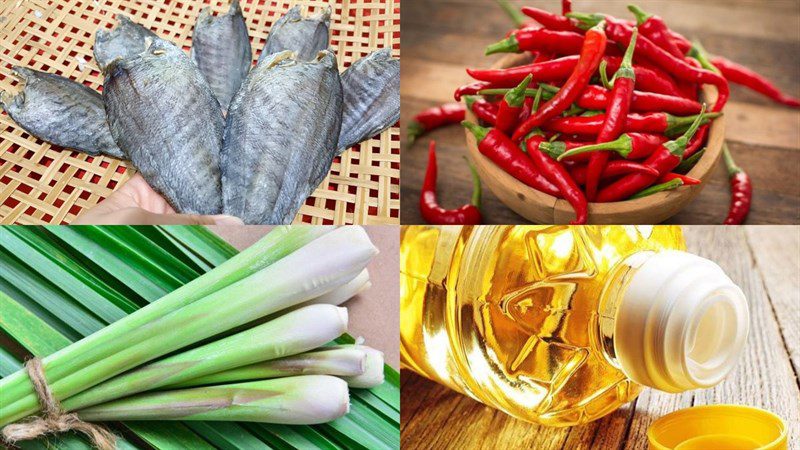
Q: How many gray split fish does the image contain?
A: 7